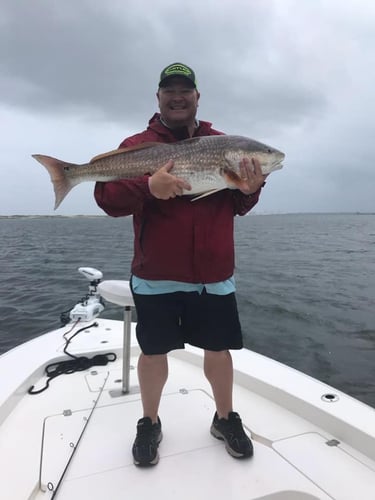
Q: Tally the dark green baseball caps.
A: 1